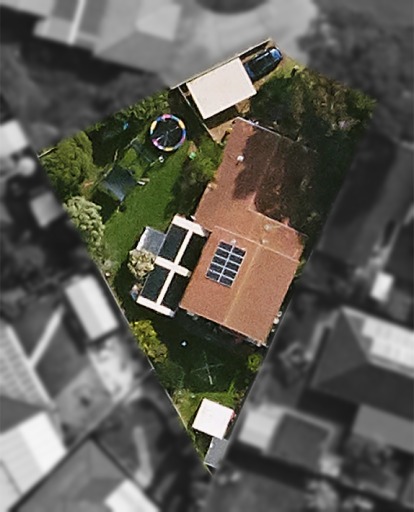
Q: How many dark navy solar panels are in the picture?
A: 10